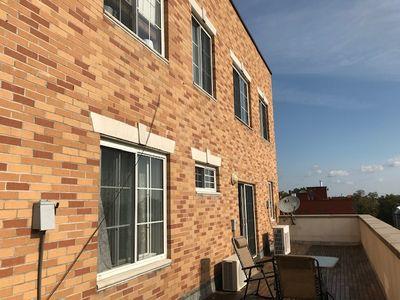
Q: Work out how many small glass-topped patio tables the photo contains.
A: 1